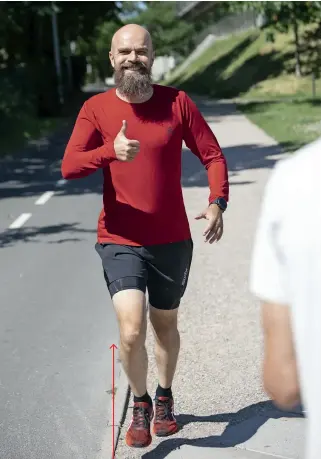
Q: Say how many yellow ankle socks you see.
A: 0